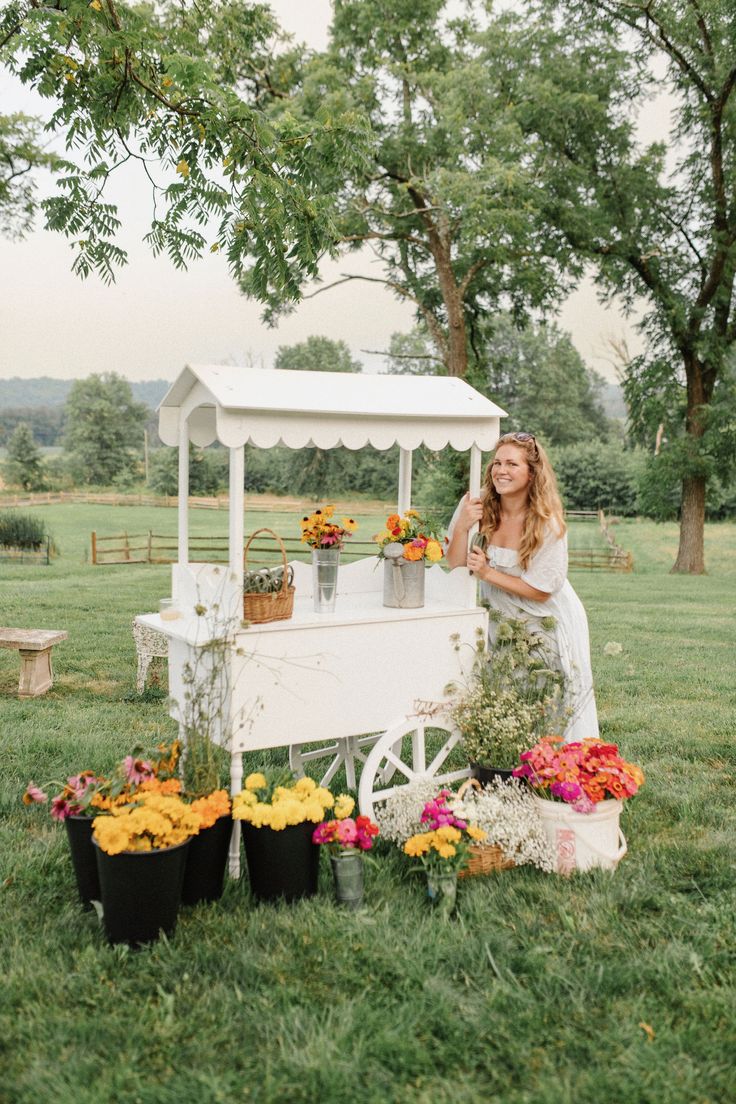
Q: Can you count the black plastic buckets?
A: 5